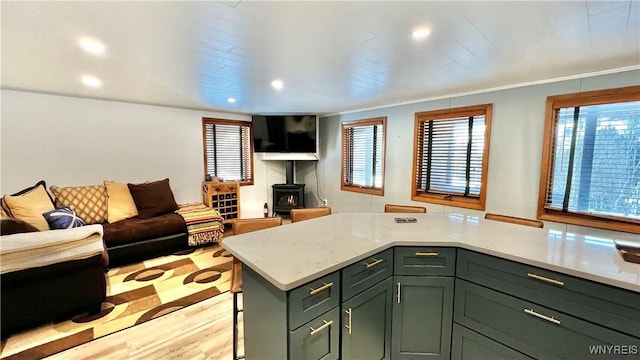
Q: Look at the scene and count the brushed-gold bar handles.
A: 8